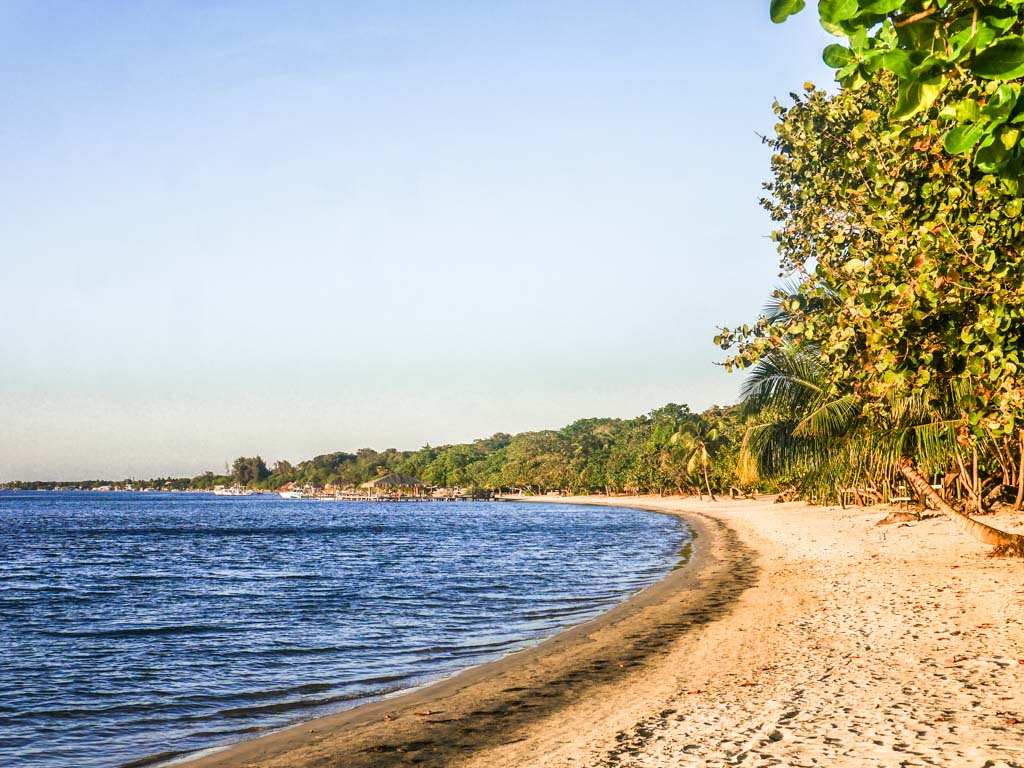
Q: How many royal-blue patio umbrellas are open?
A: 0